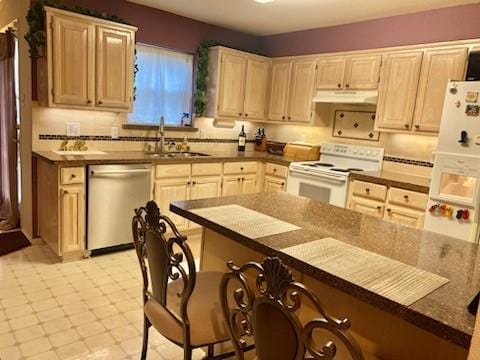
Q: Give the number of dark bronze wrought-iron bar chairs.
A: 2